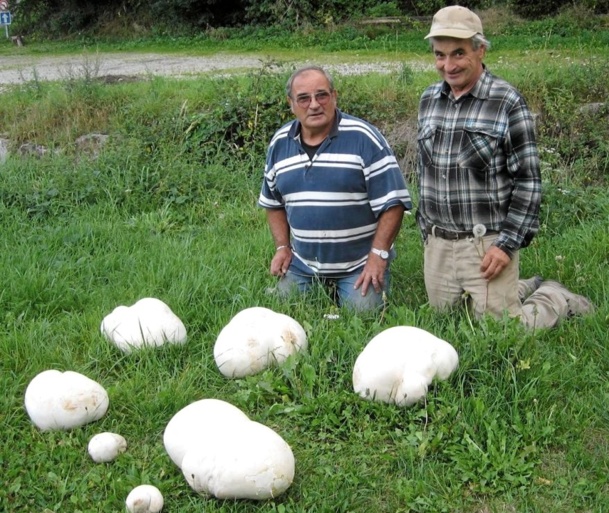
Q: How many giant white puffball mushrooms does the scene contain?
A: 7